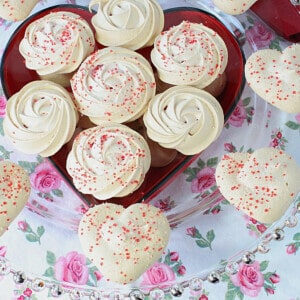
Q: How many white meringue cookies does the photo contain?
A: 13